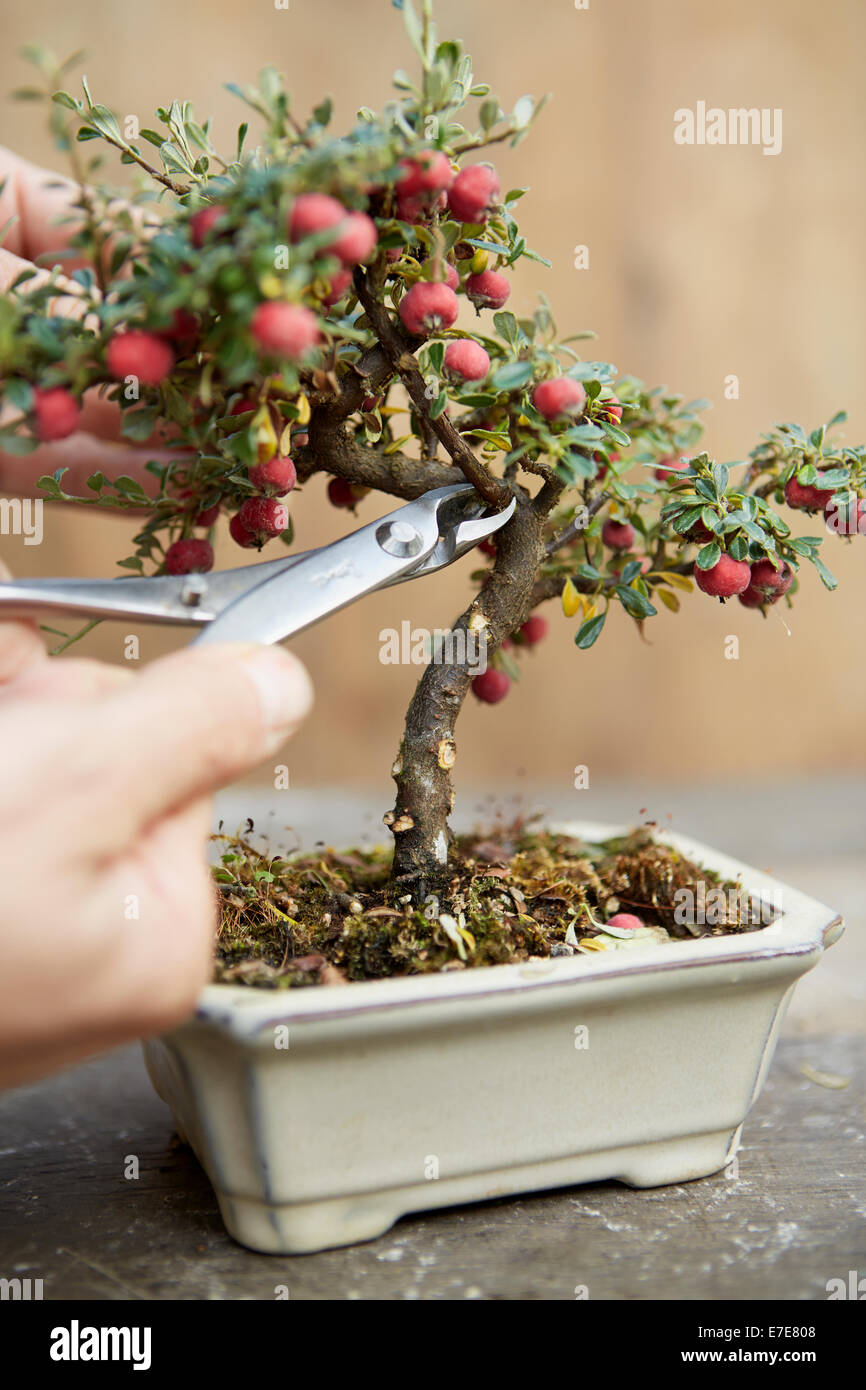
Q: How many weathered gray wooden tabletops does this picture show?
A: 1